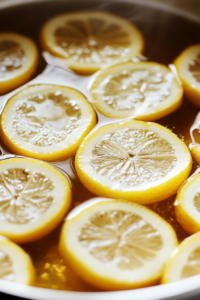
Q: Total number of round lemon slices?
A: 12